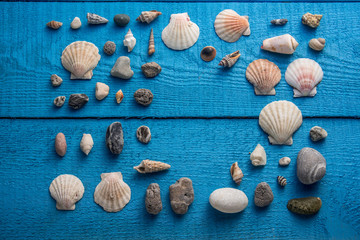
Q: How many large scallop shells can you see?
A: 8